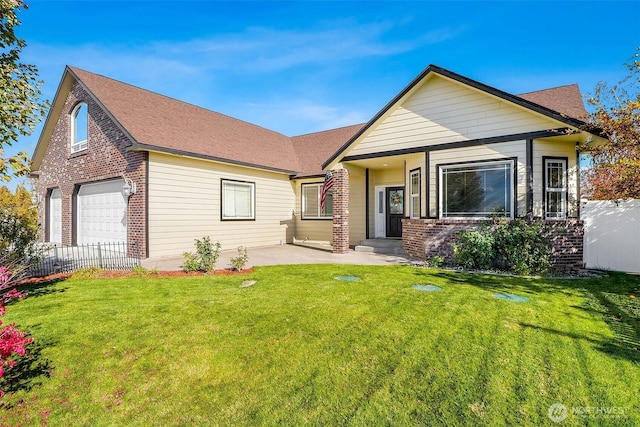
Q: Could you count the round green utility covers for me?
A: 3